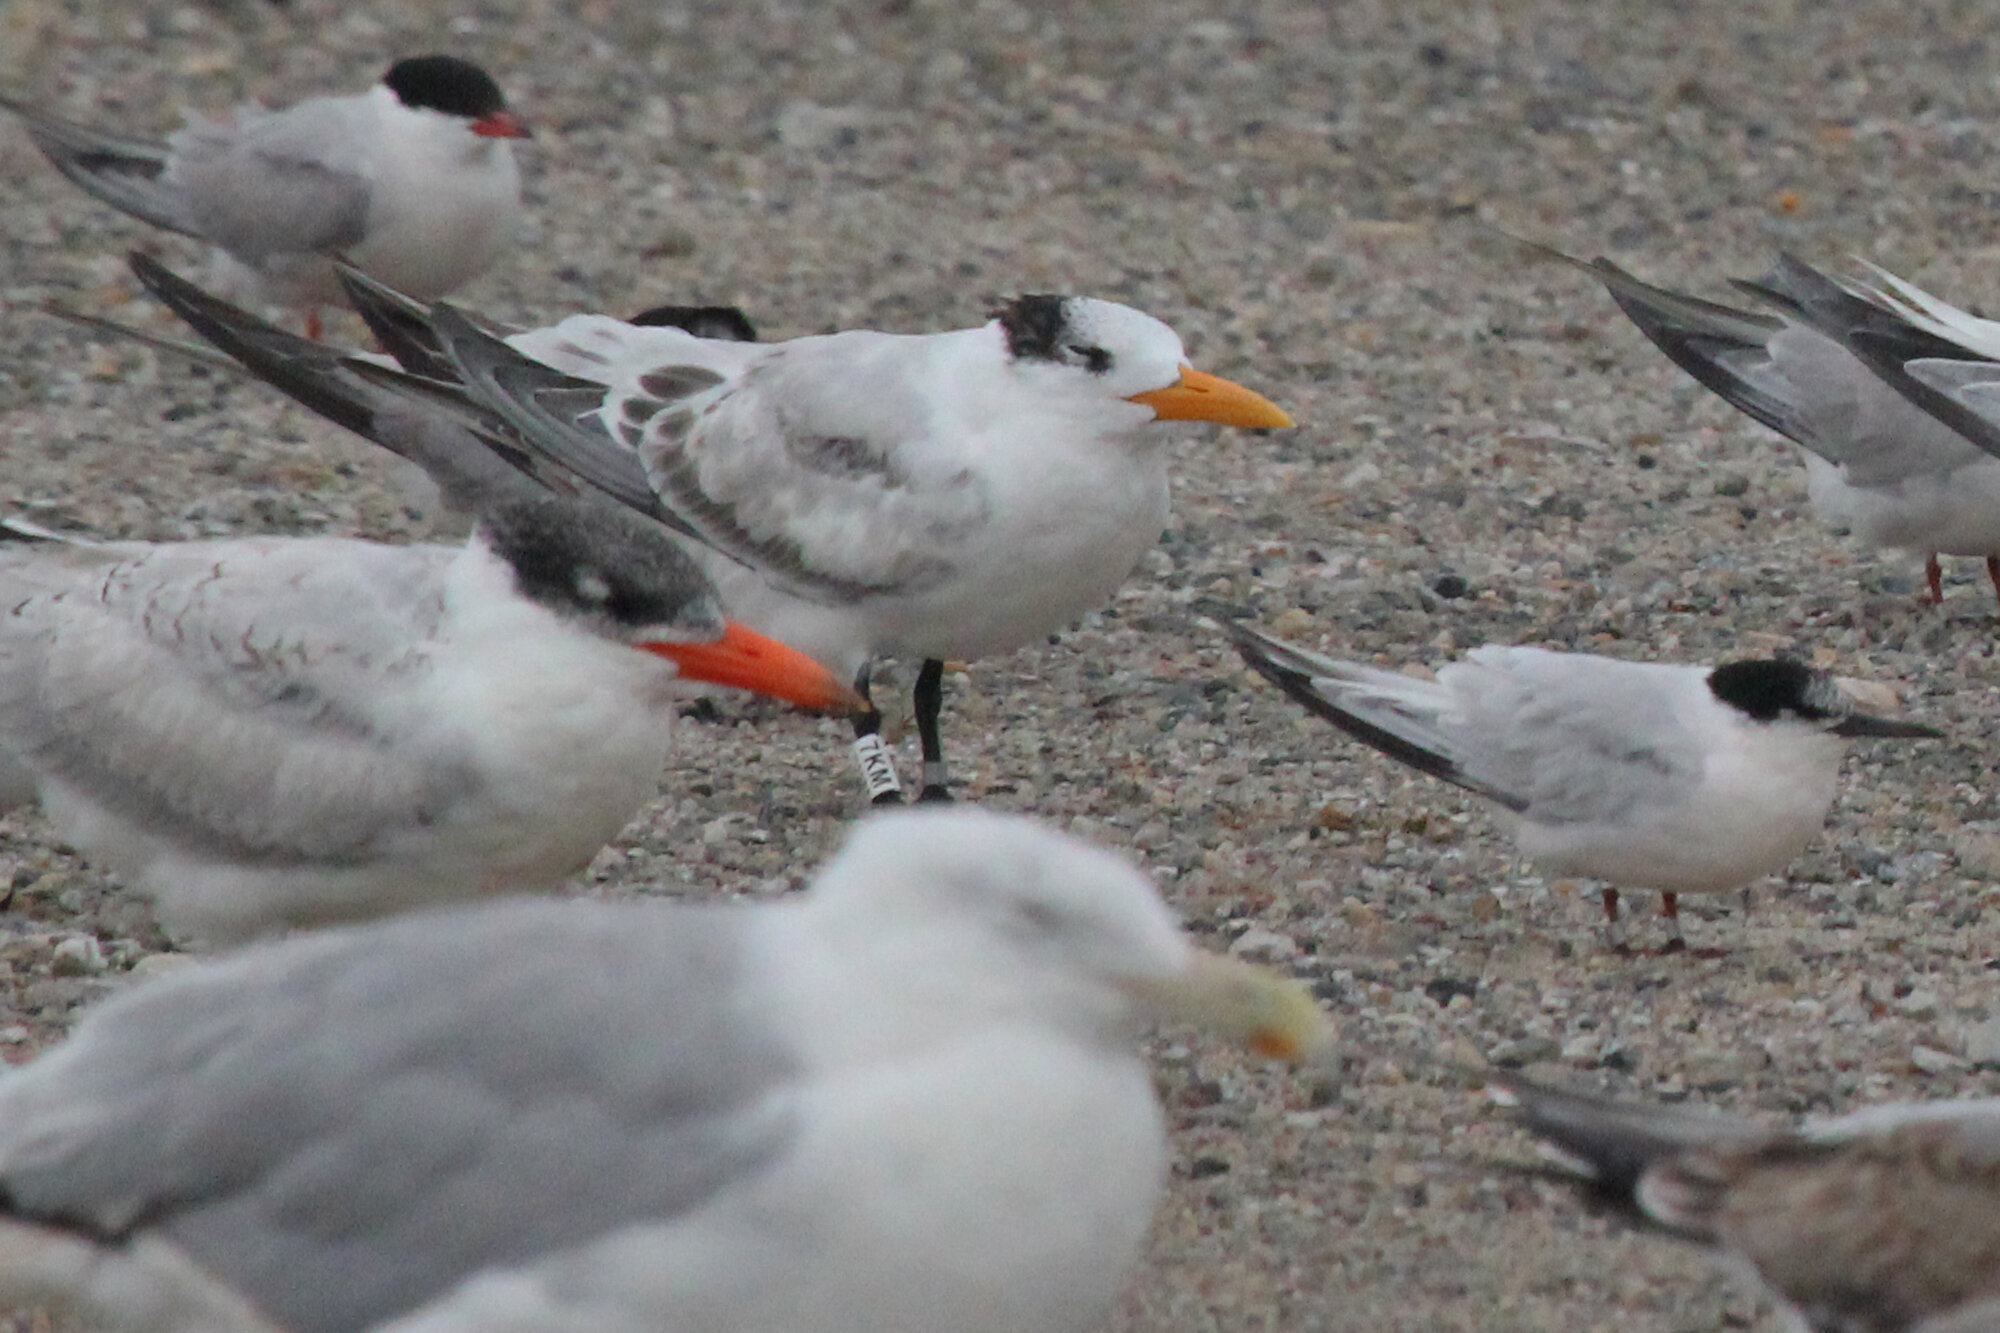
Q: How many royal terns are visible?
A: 1